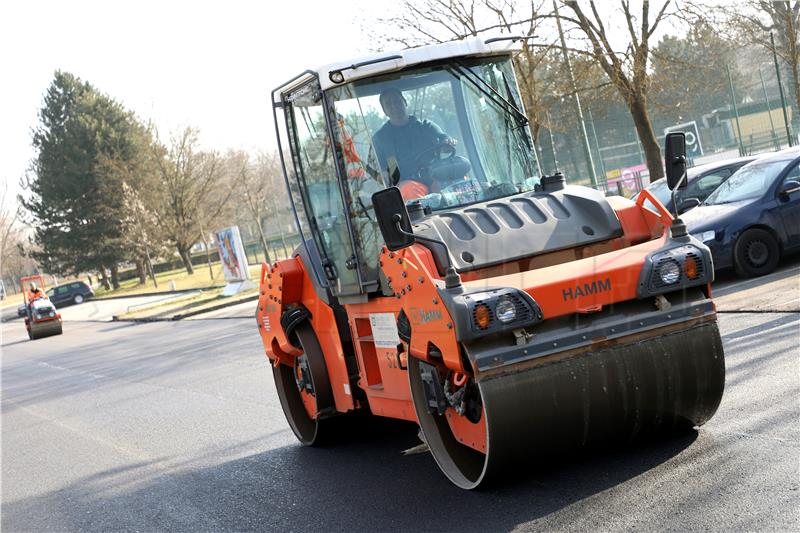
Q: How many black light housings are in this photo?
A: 2